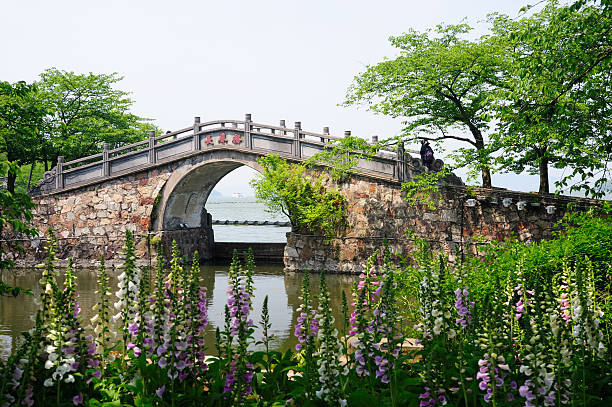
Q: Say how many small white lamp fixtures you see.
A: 4